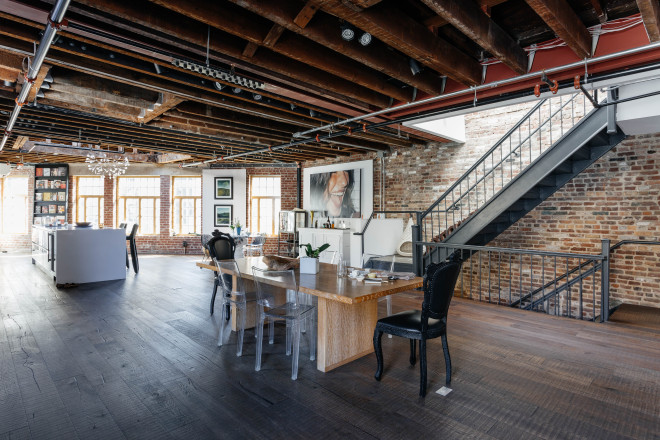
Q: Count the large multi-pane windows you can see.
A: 5